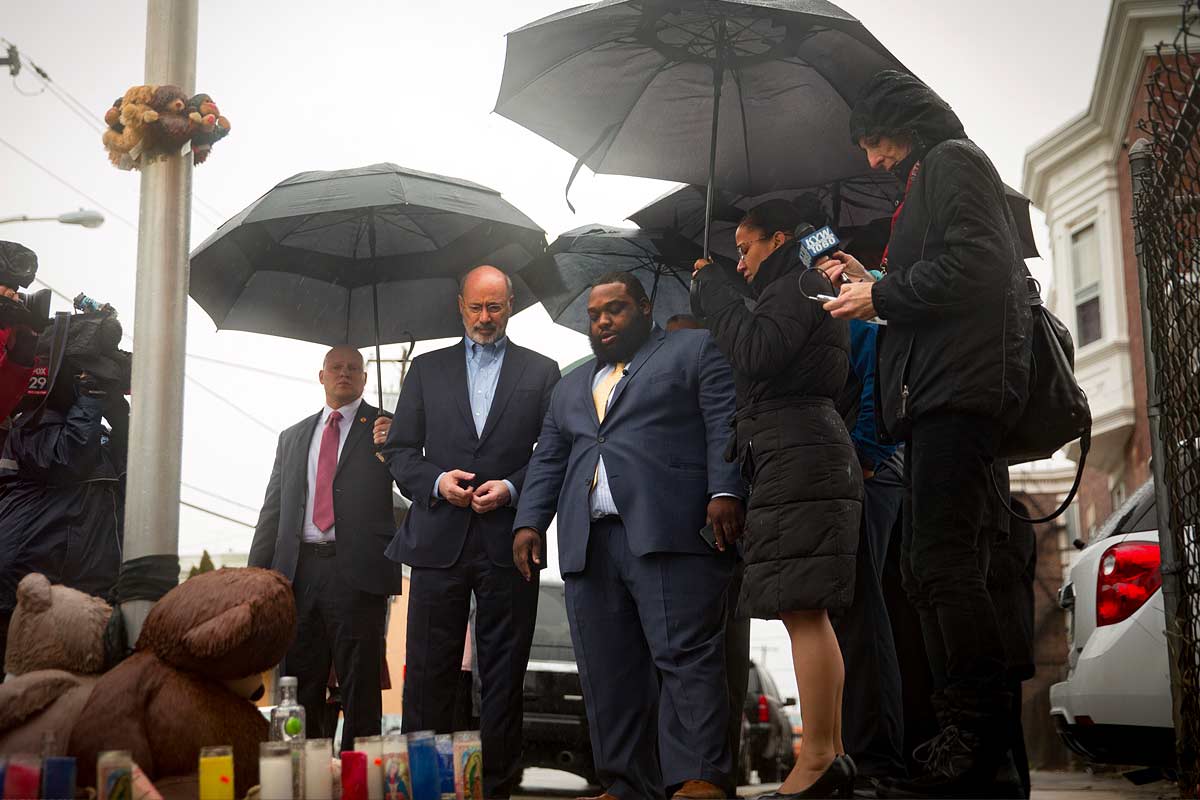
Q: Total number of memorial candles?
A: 13